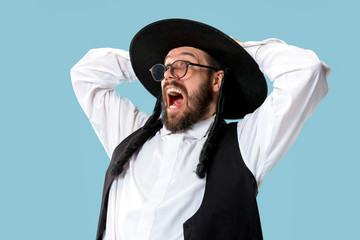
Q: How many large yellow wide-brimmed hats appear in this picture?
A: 0